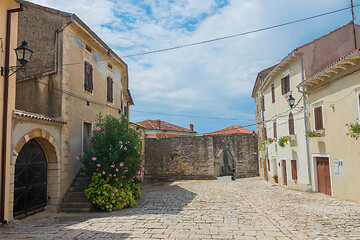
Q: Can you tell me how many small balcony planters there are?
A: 5